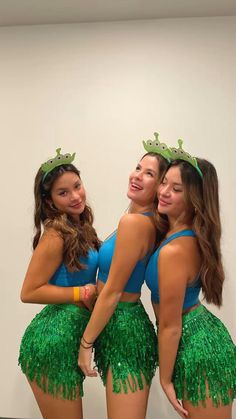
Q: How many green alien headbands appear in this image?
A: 3